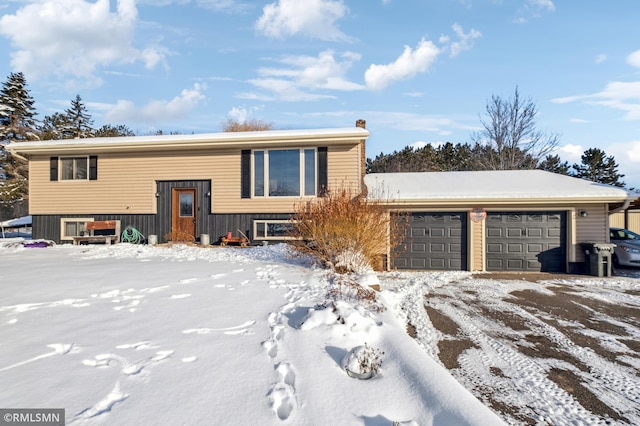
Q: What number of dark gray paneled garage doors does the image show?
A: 2